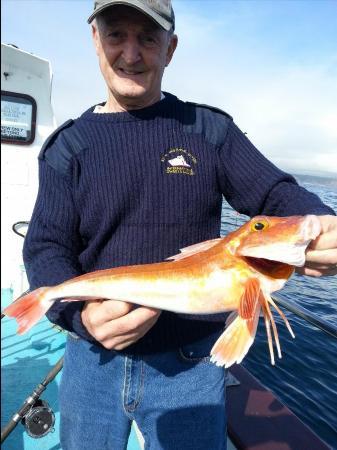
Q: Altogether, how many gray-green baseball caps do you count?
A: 1